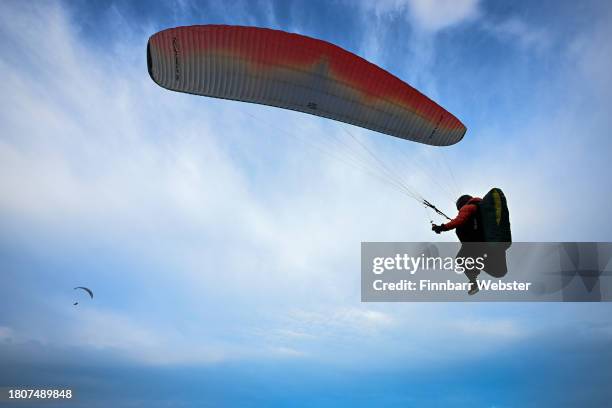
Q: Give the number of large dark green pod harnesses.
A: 1